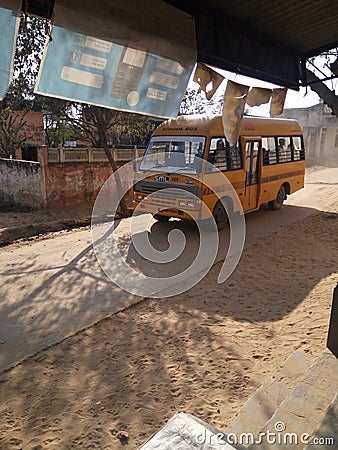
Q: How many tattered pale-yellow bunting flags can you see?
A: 4